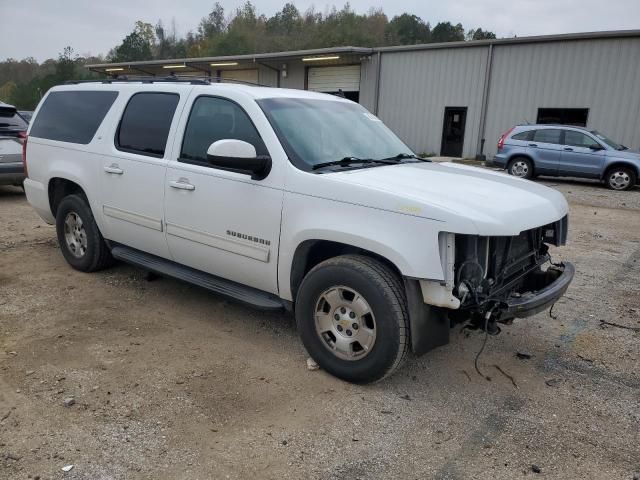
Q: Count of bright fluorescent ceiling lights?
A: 4